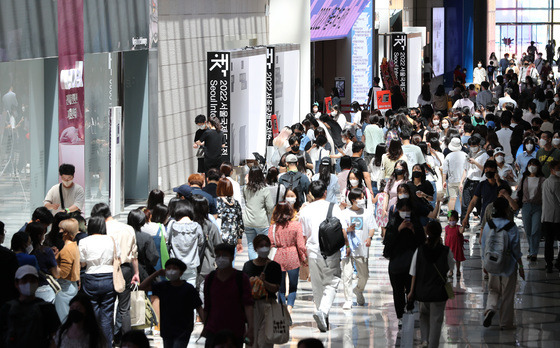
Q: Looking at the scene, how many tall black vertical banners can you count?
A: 3